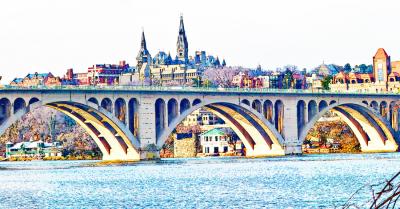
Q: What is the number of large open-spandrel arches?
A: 3